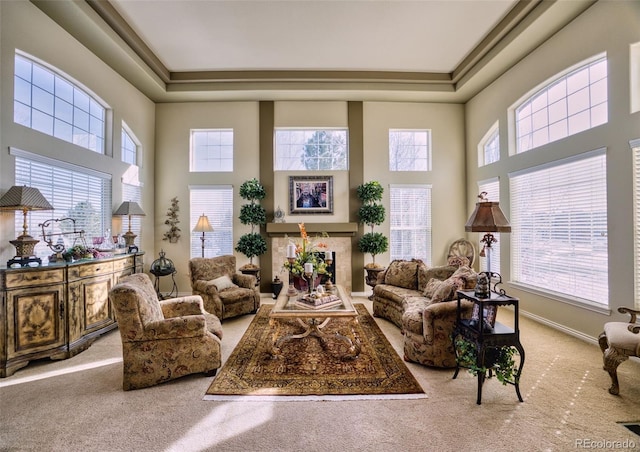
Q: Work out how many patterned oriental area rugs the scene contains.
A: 1